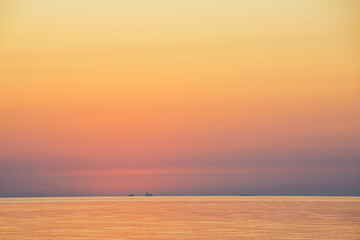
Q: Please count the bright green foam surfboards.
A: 0